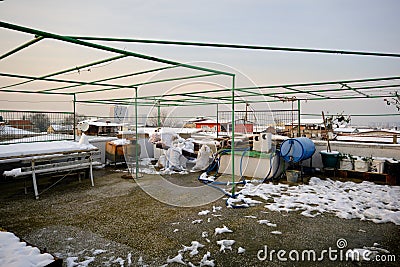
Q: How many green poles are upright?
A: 6